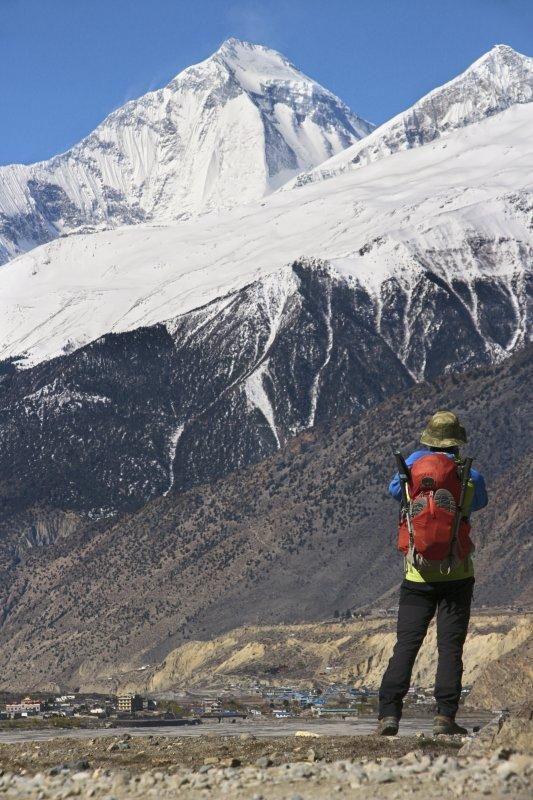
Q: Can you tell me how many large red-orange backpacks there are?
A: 1